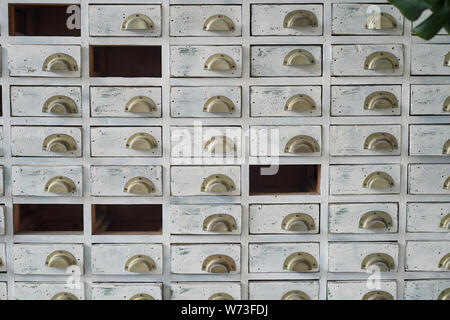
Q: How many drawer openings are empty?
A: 5